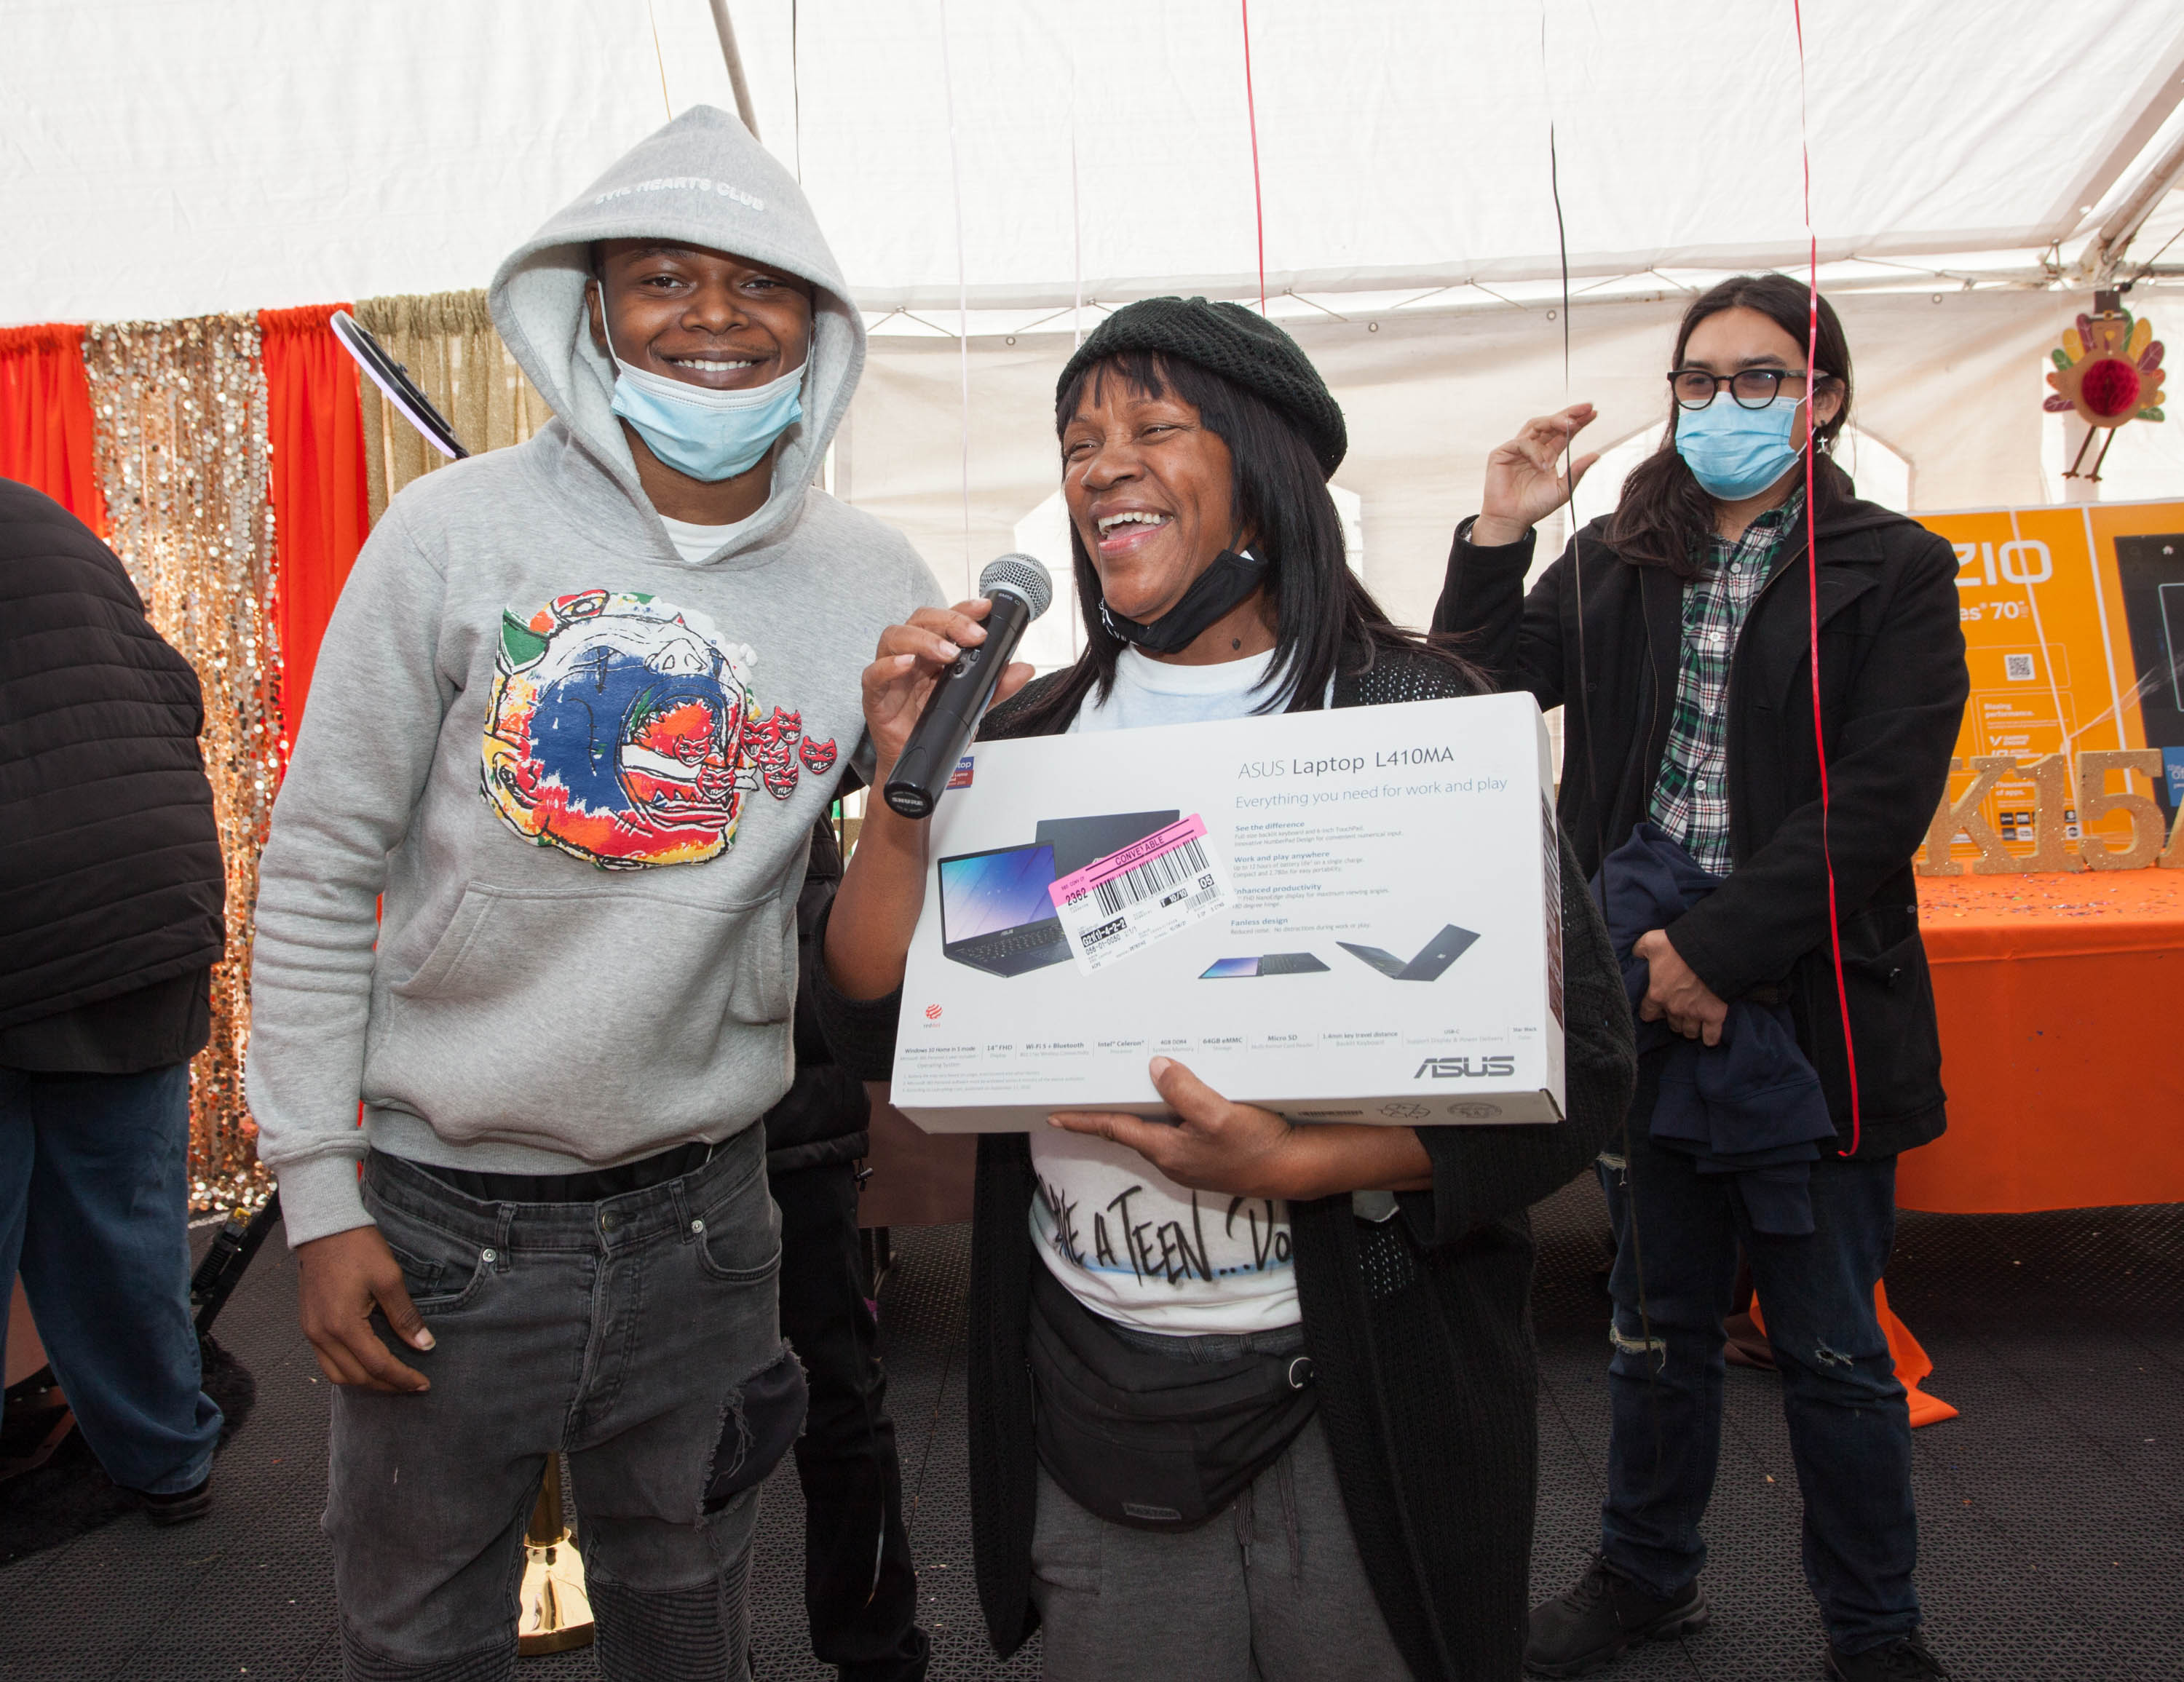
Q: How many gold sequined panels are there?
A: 1